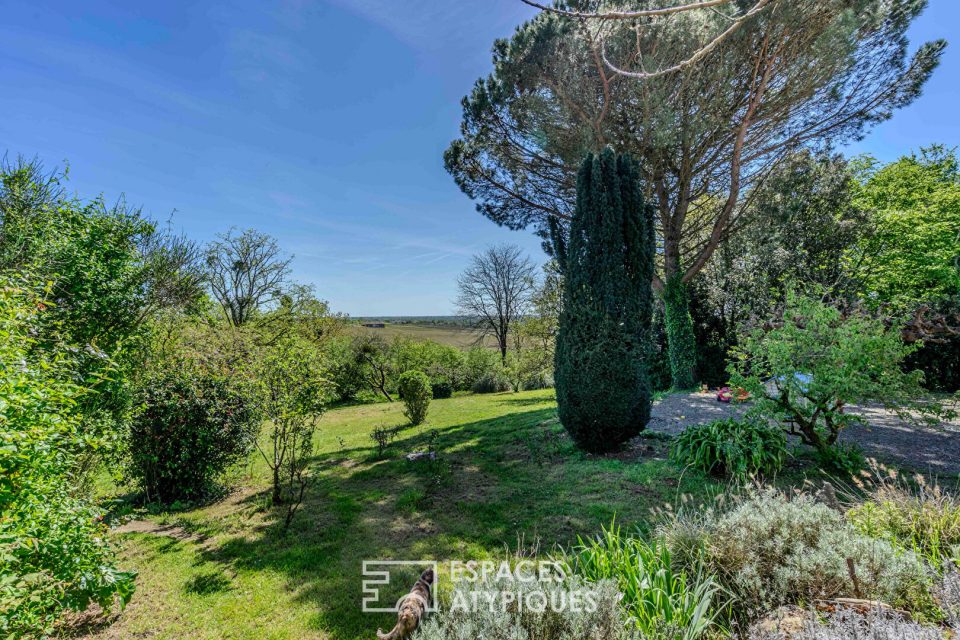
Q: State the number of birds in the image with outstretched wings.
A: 0